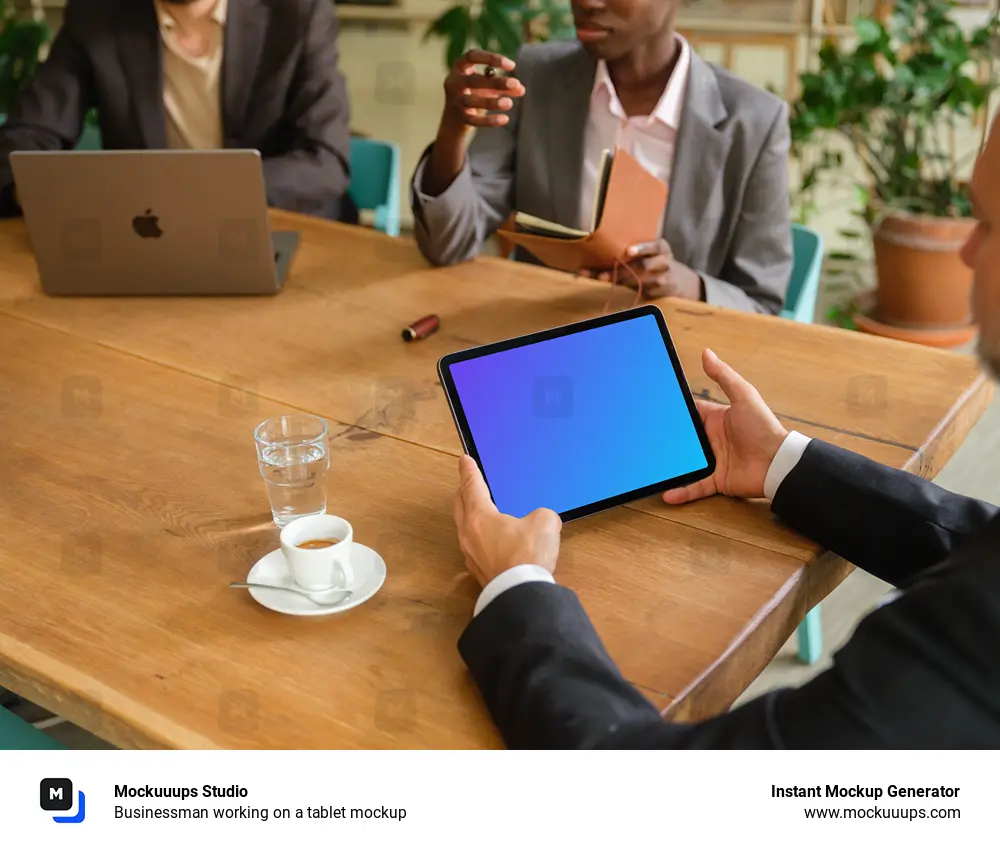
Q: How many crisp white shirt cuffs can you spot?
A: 2